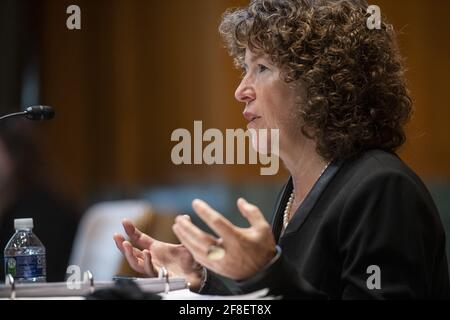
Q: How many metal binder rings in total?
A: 3